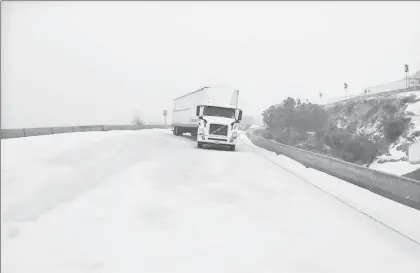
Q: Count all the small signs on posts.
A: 4